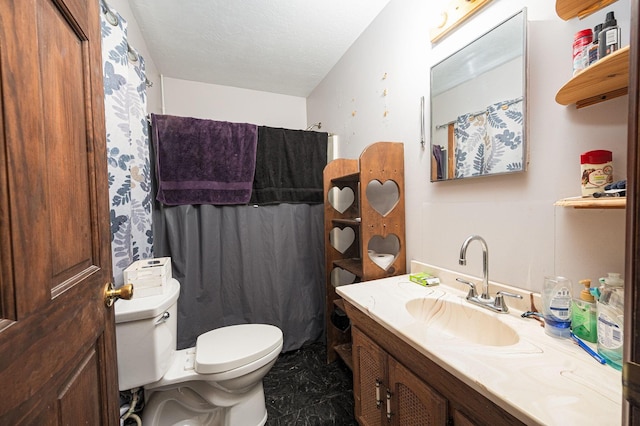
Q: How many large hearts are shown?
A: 2